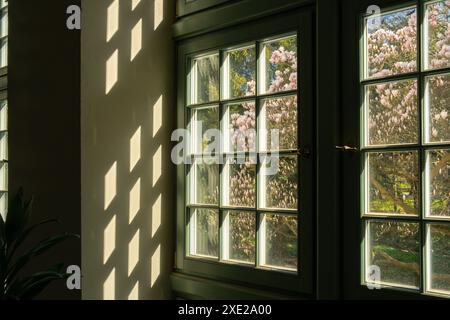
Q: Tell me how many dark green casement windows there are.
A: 2